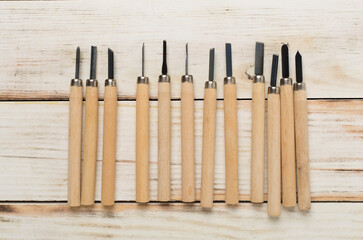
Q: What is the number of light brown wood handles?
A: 12